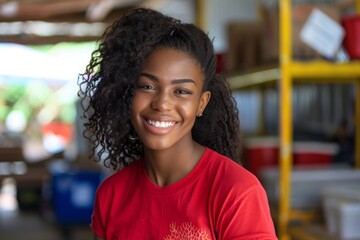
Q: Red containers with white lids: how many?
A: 2